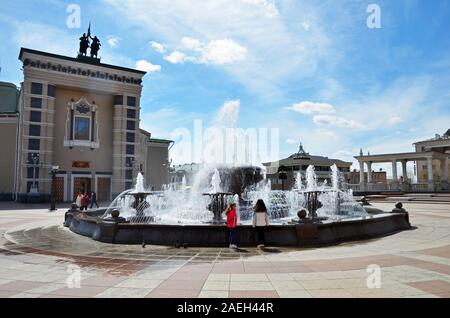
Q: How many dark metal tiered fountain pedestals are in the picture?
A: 3